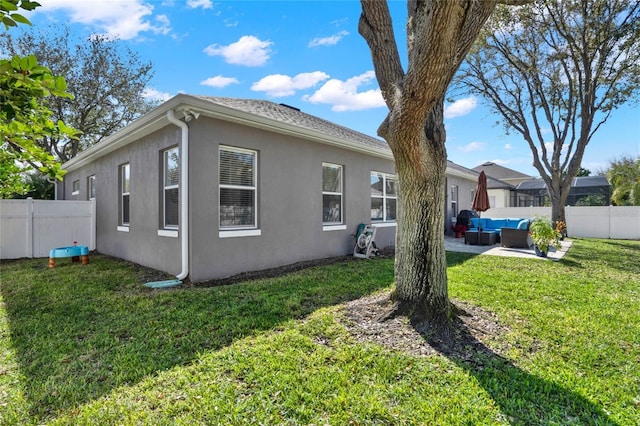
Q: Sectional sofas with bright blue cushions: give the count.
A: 1